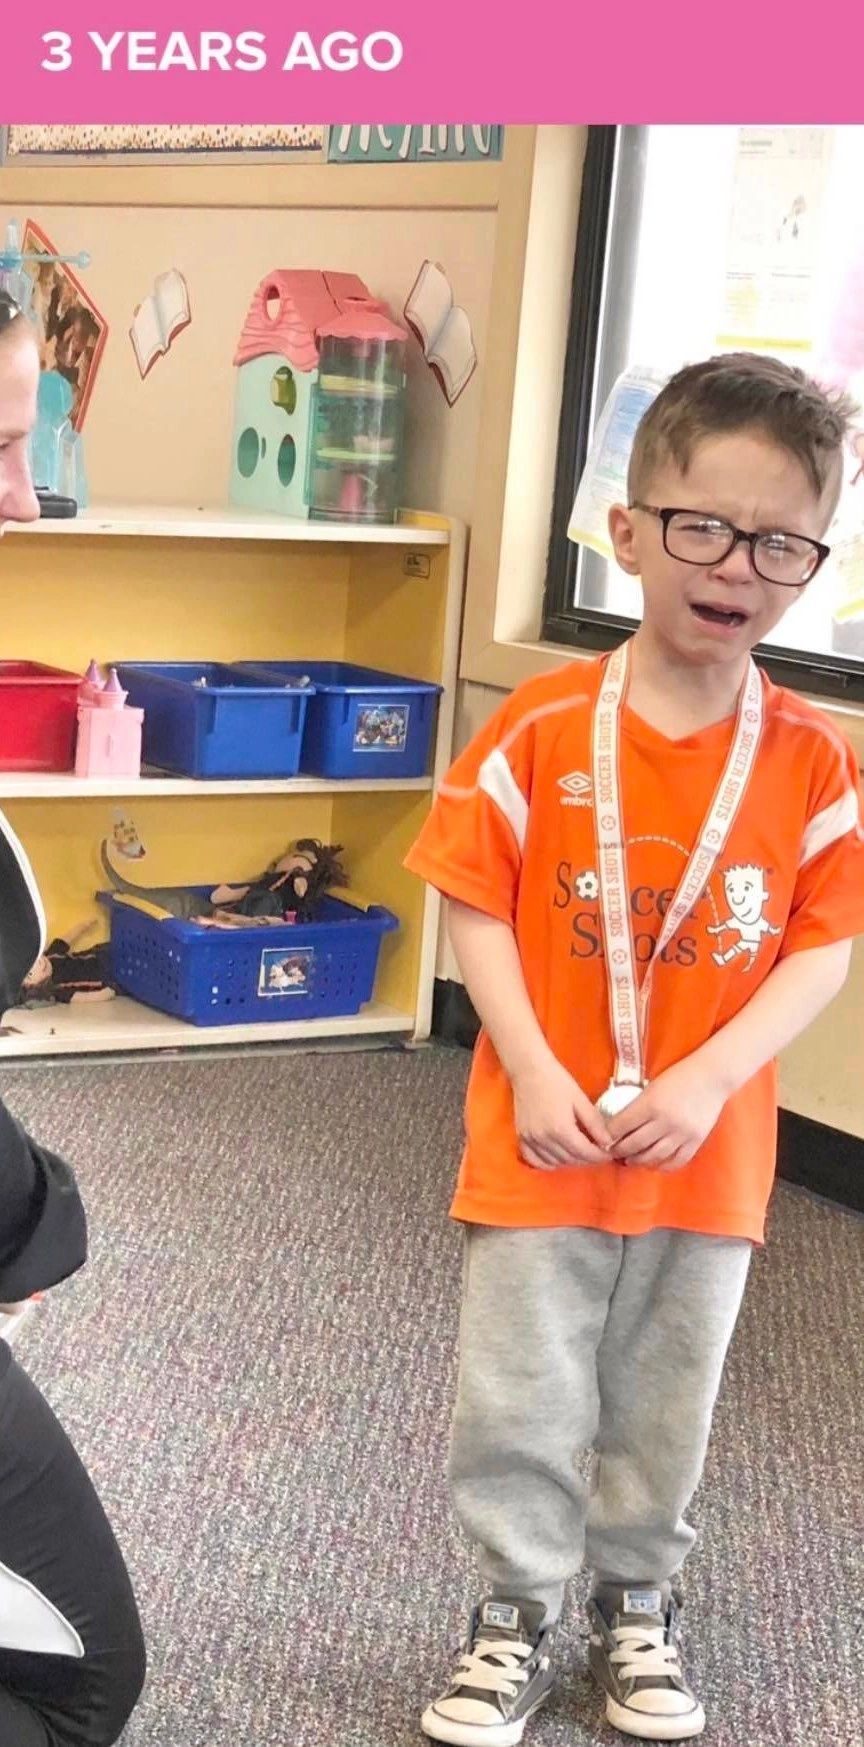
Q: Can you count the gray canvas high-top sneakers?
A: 2